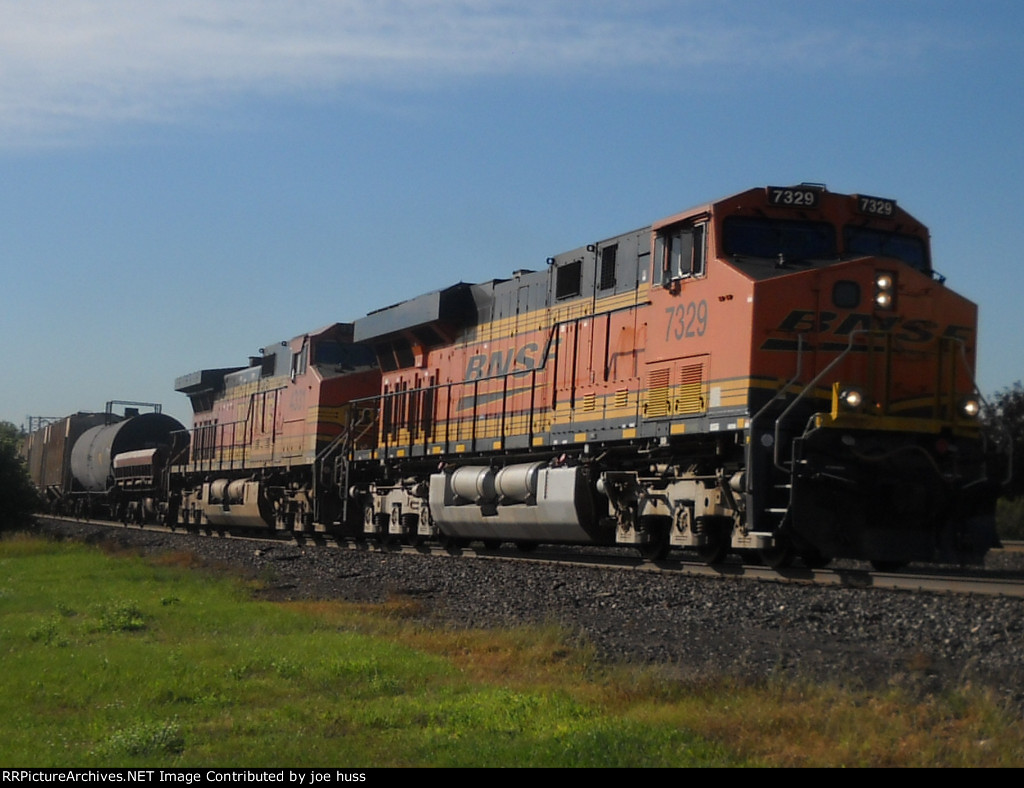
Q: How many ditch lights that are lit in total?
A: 2